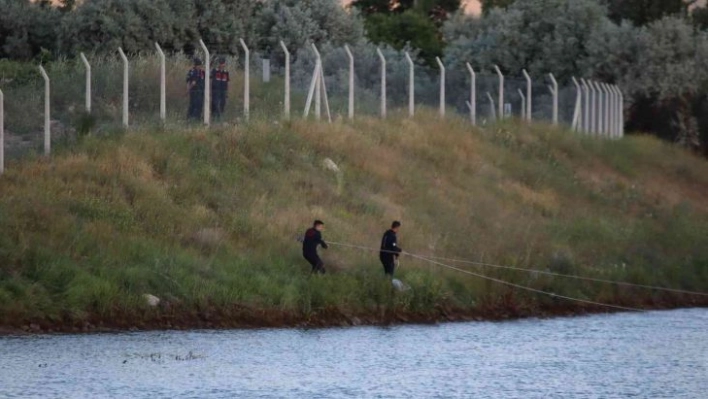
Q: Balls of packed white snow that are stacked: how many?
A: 0